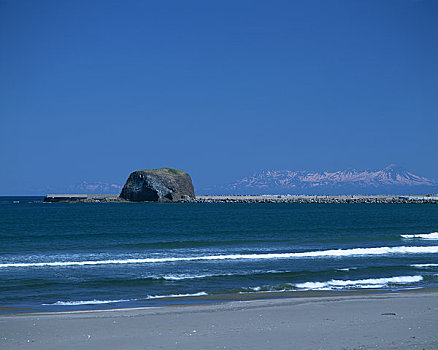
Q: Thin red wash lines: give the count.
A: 0